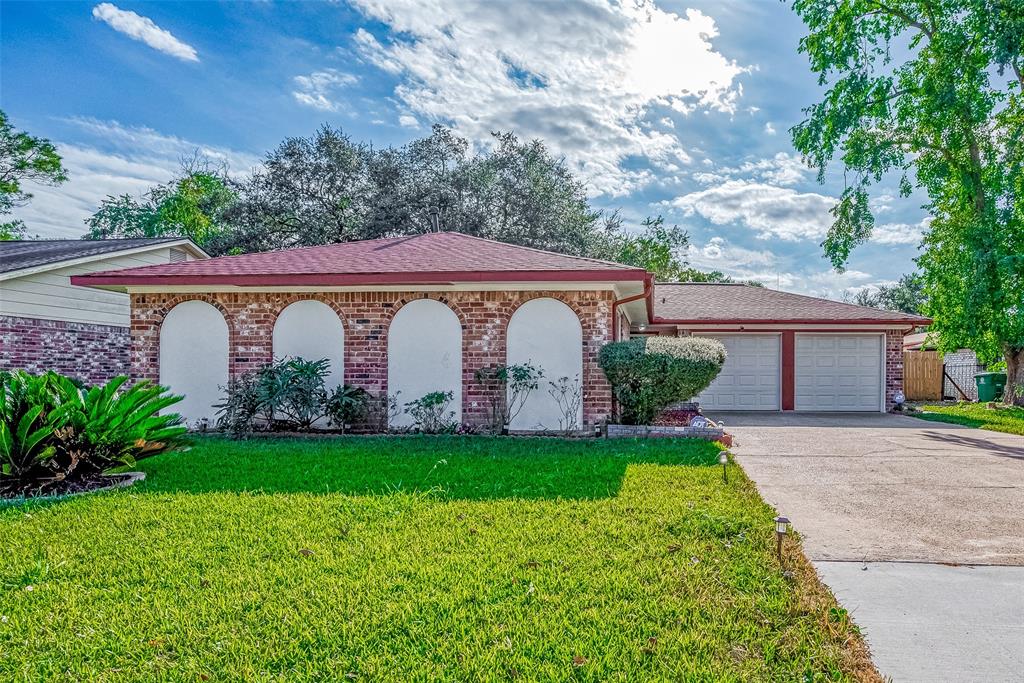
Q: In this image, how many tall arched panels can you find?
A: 4